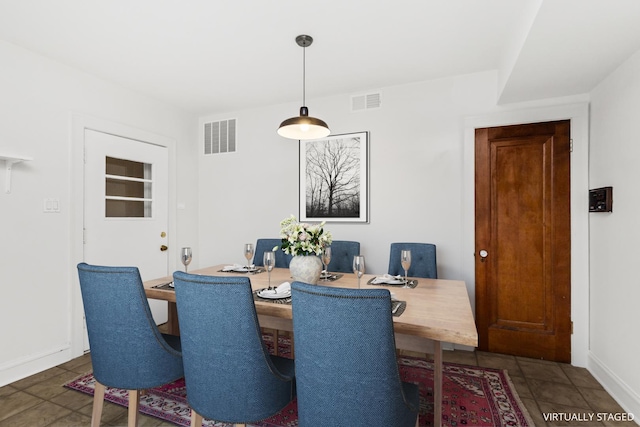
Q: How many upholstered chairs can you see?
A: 6